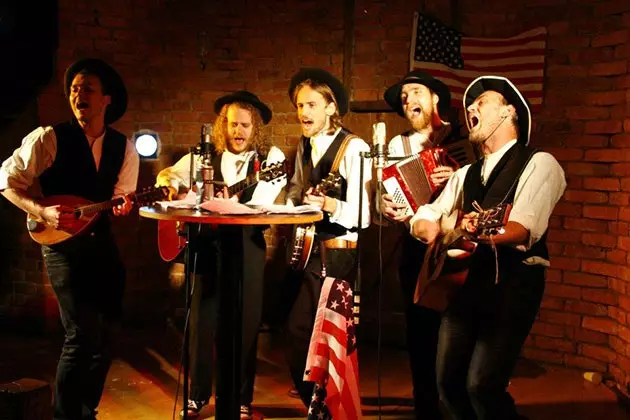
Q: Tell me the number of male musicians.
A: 5